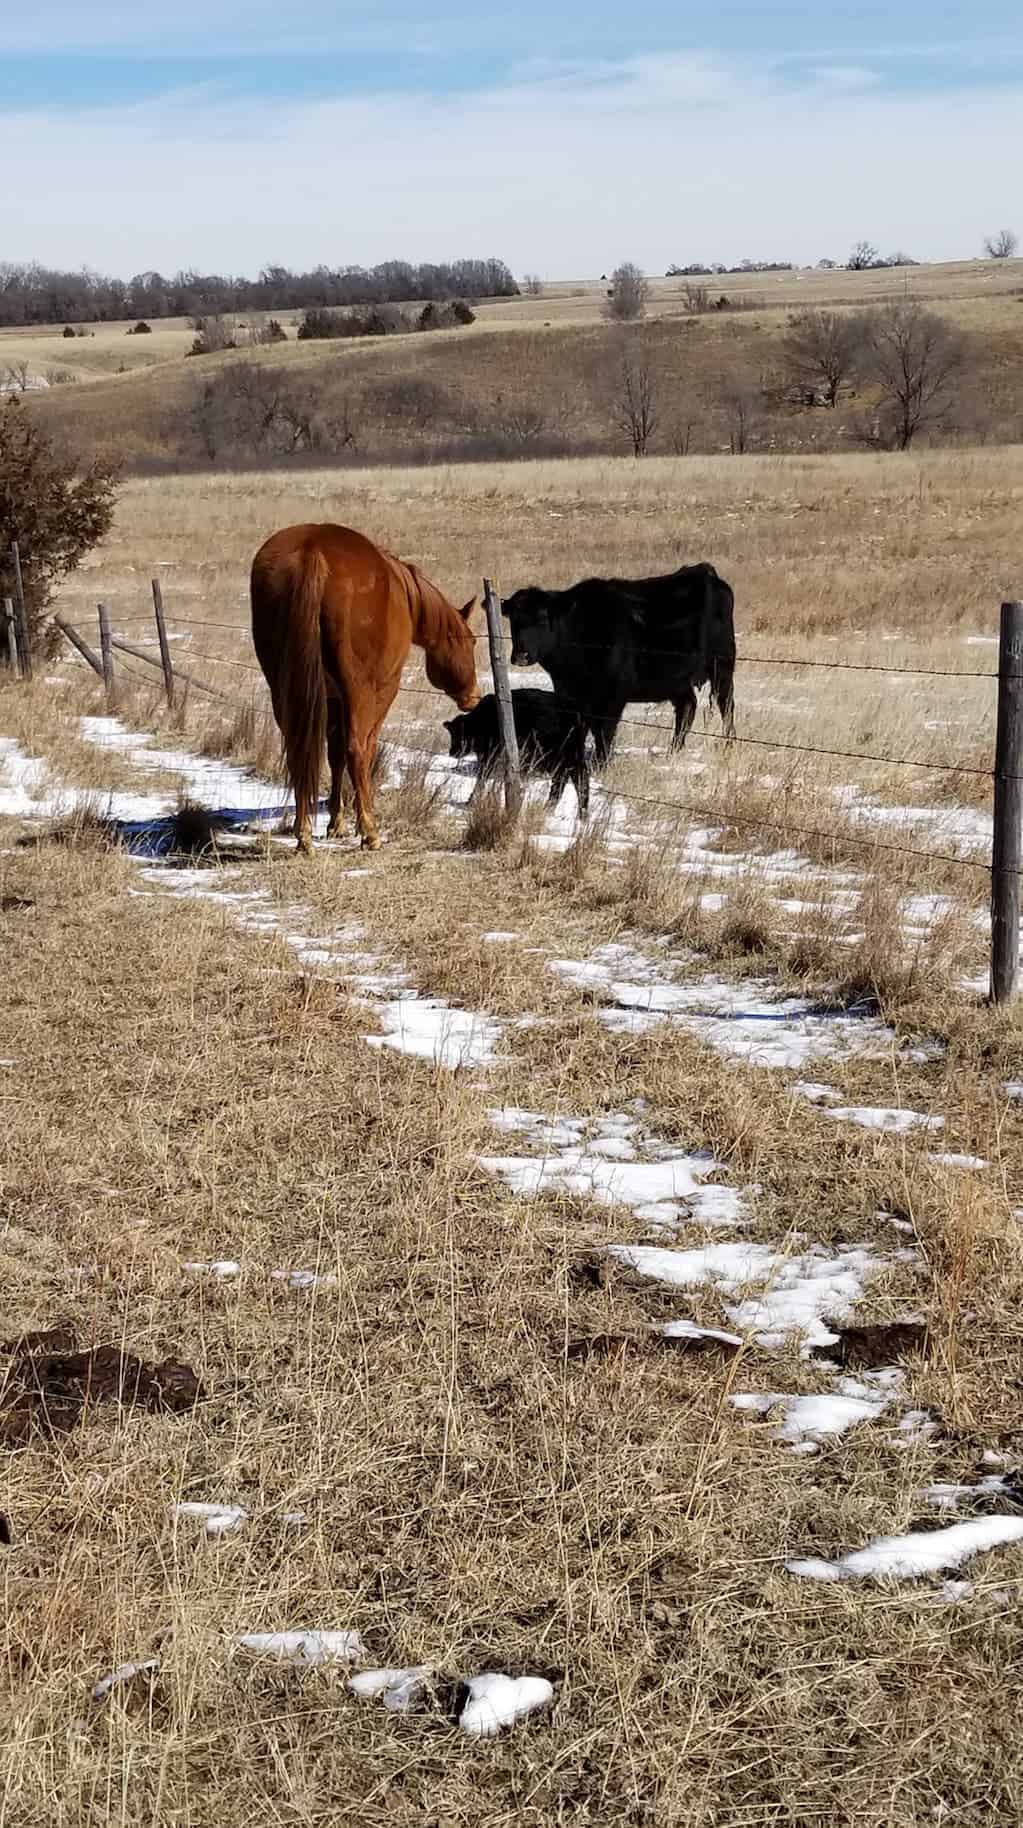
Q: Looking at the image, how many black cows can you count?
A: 2